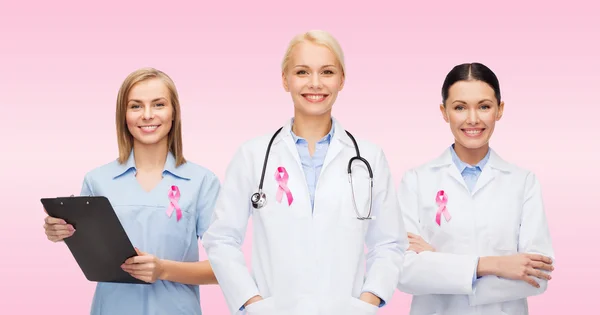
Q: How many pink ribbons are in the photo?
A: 3